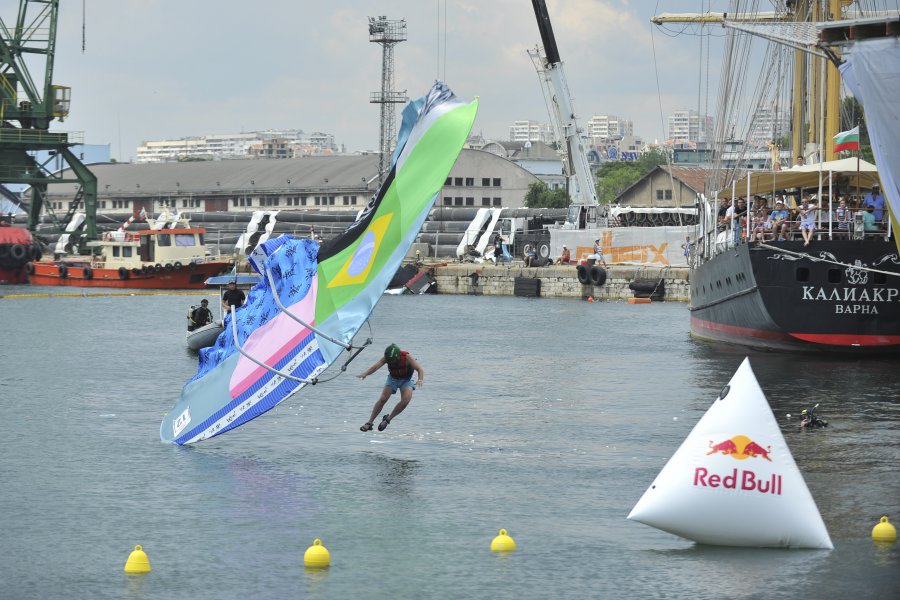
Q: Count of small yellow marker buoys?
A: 4